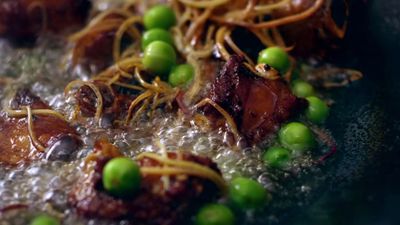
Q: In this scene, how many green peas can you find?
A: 13